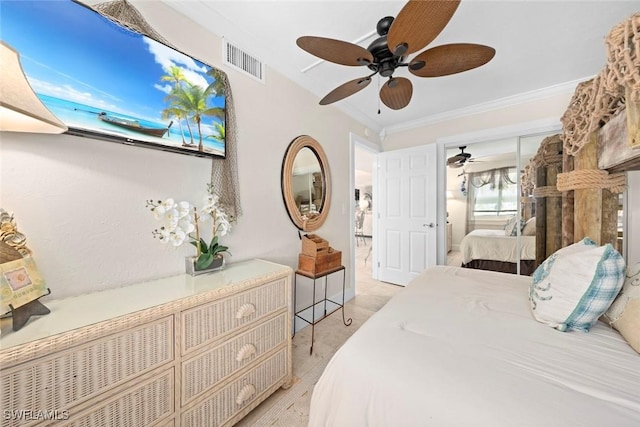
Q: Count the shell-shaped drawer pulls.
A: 3